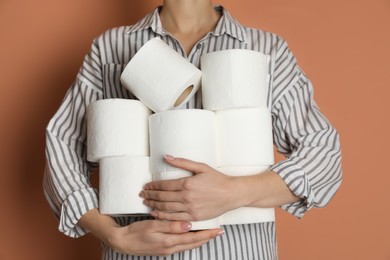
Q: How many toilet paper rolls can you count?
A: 8